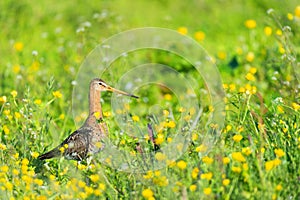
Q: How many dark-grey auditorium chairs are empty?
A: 0